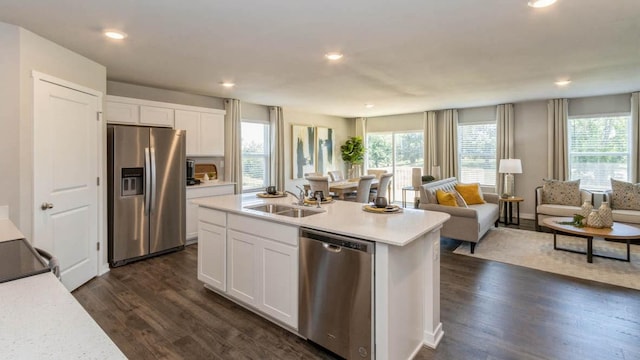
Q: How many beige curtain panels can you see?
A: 8